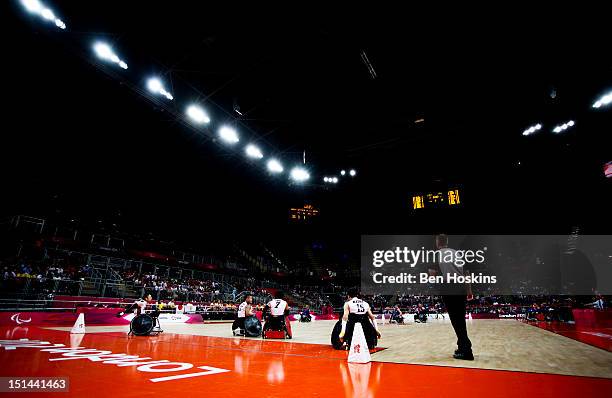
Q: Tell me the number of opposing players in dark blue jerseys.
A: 3